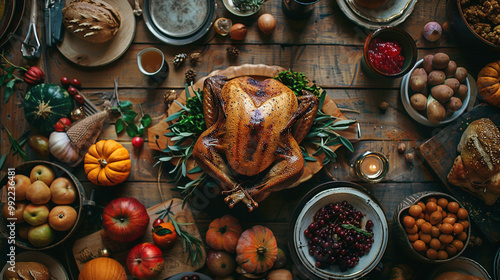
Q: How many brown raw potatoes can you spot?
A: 12